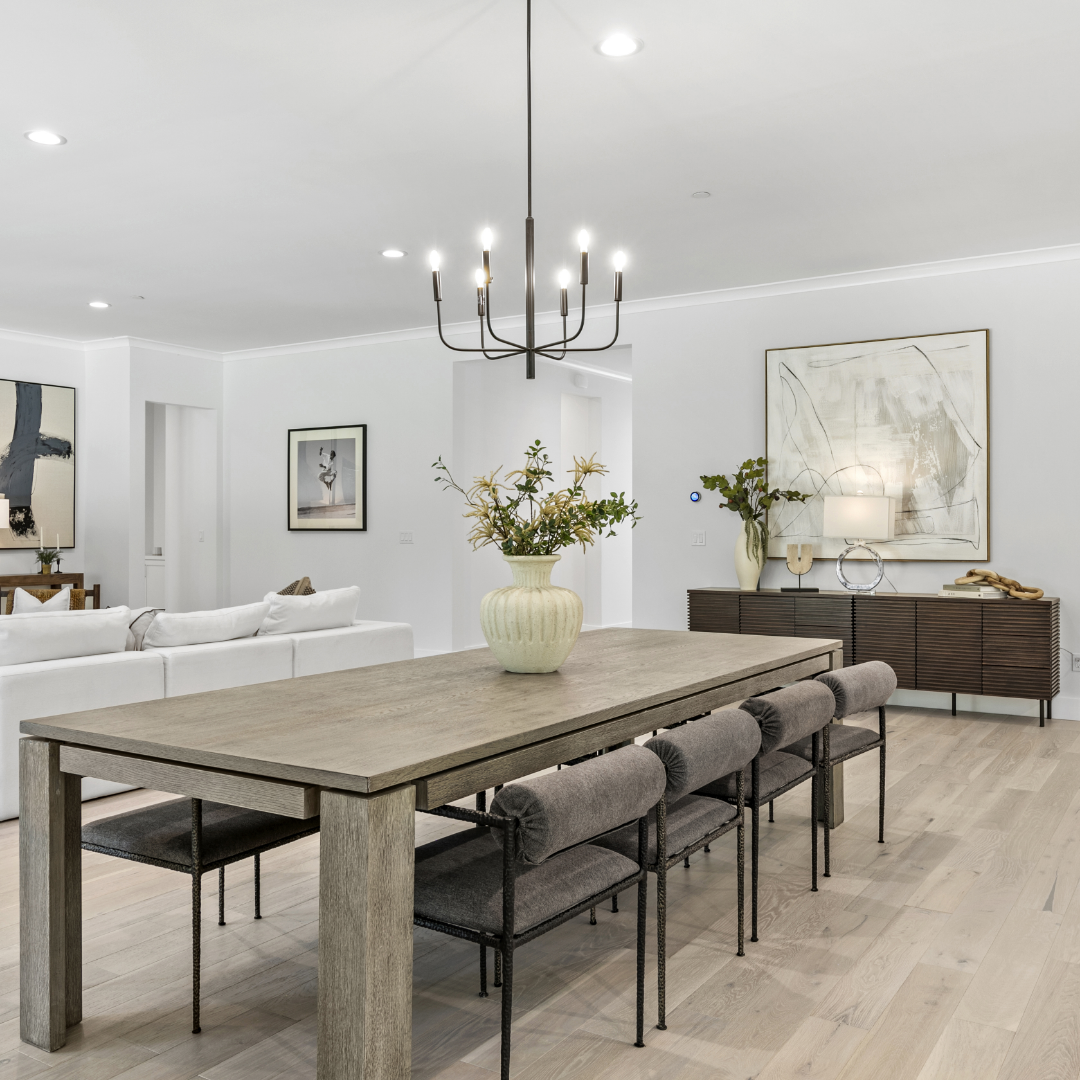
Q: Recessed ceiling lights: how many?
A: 4